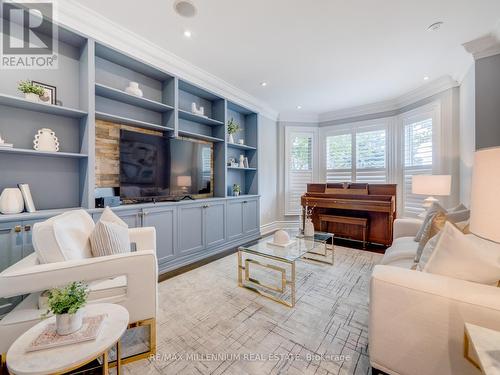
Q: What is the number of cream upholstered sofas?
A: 1